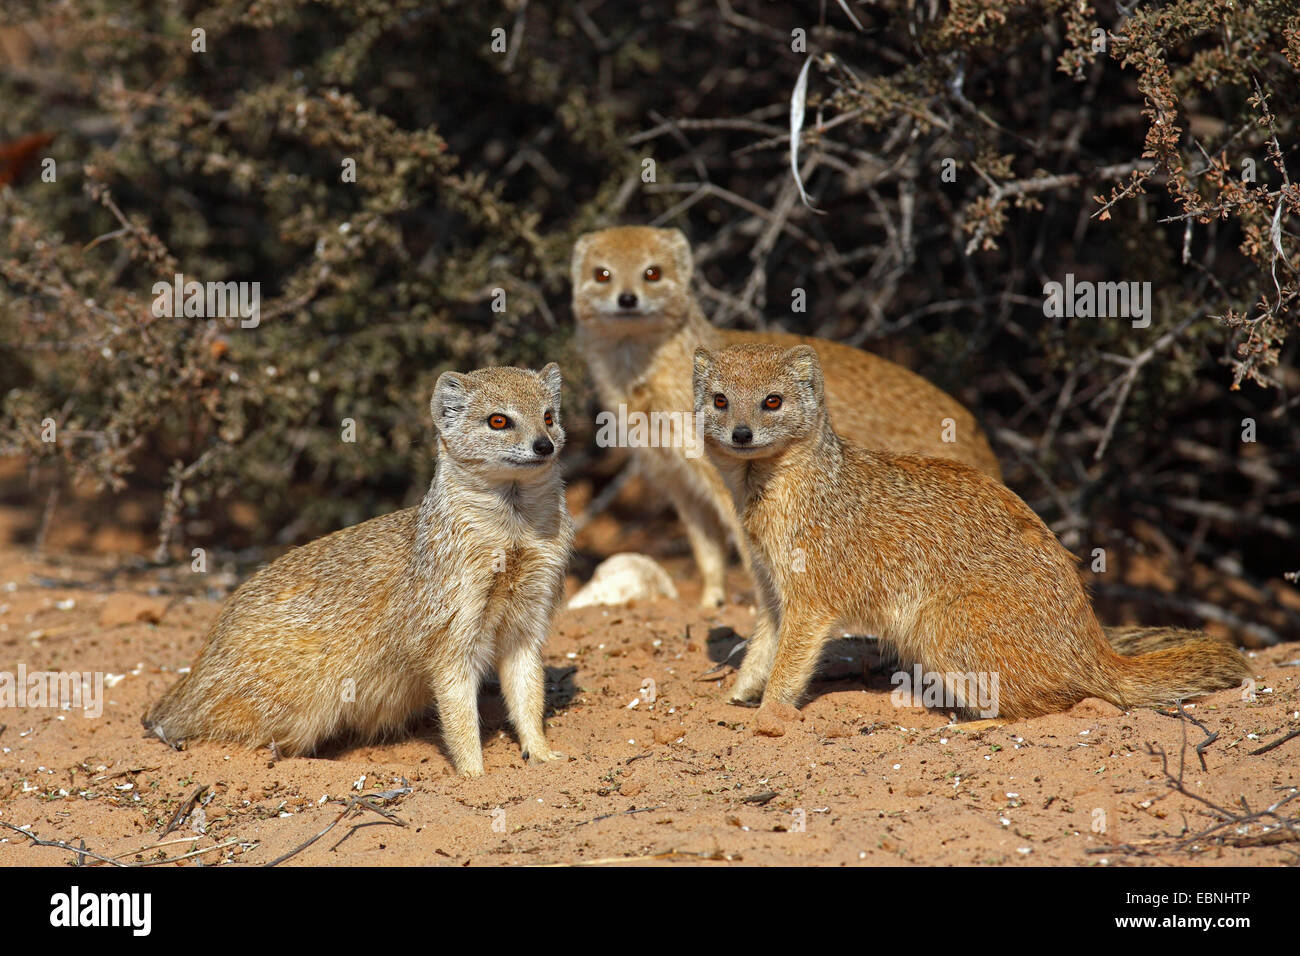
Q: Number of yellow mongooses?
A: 3